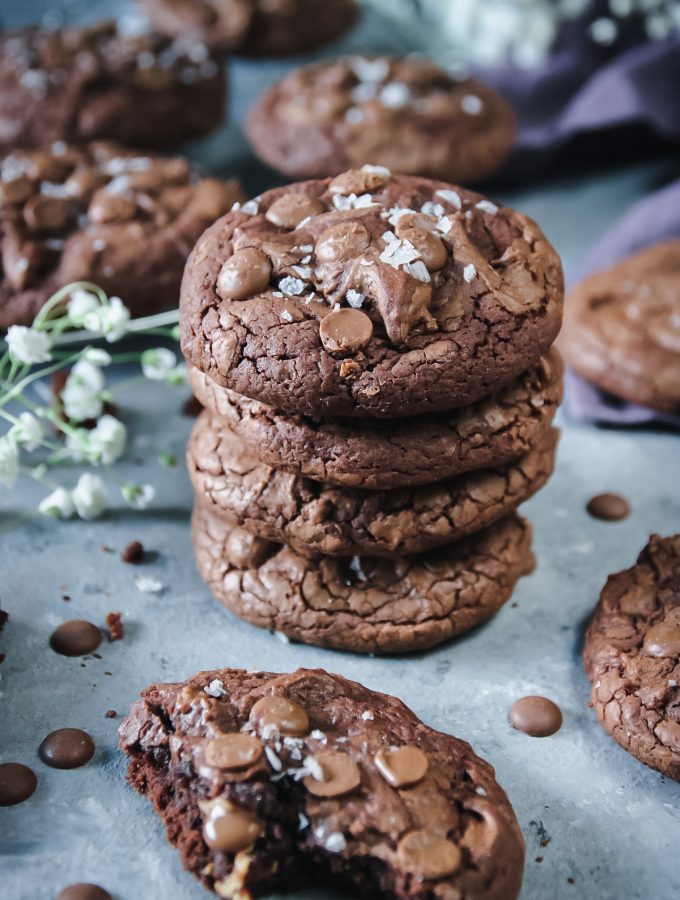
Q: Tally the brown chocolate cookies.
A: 11